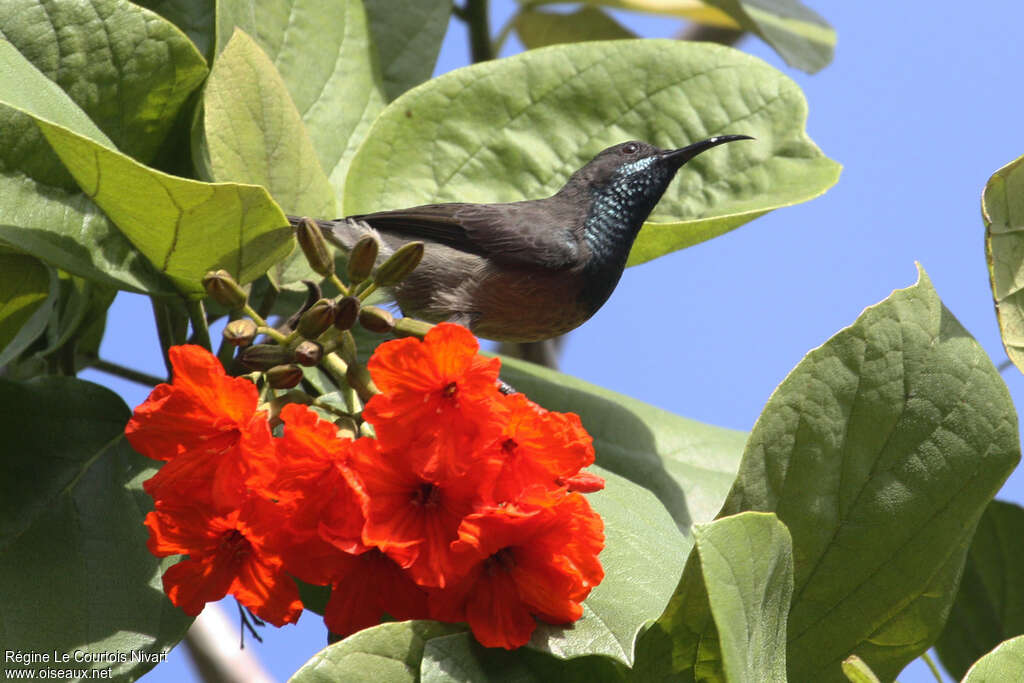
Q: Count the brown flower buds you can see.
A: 11